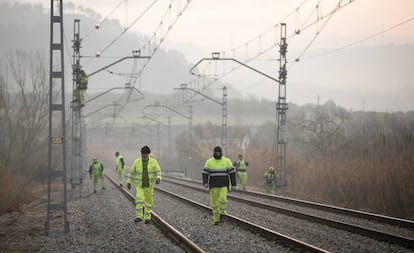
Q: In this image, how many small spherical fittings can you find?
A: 4